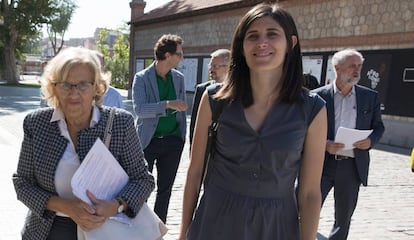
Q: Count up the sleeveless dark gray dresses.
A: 1